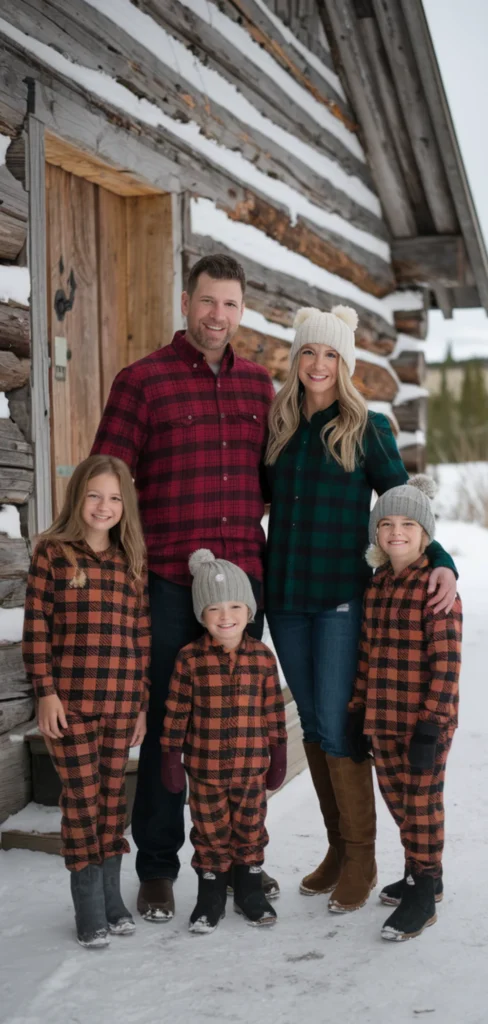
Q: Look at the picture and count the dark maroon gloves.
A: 2